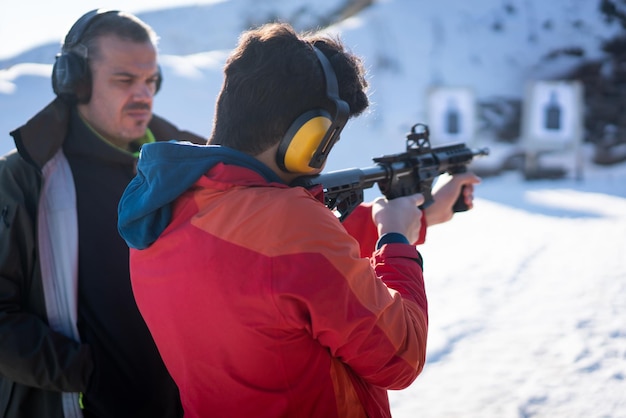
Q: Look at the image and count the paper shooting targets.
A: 2